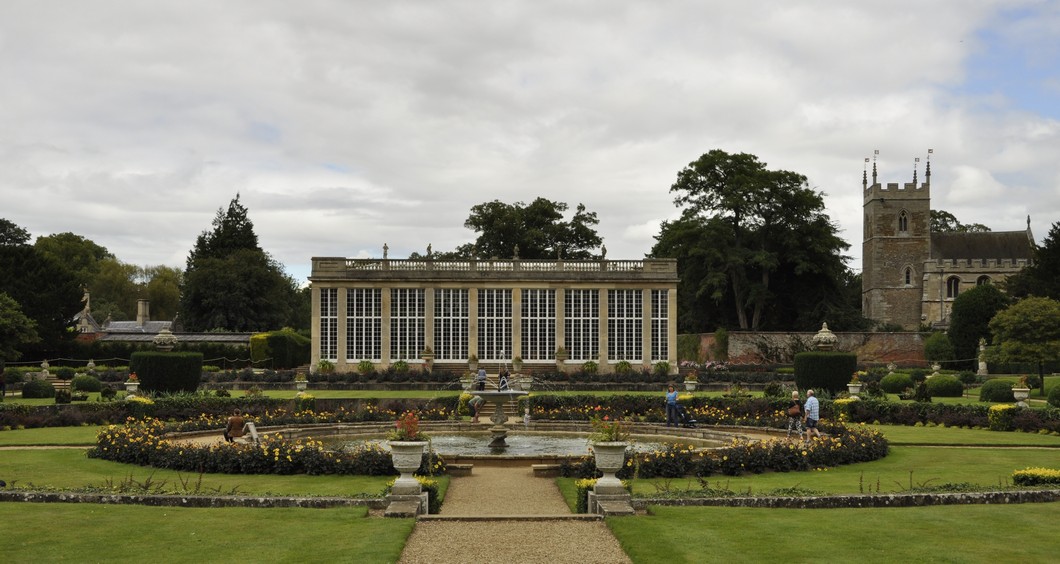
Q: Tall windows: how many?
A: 9